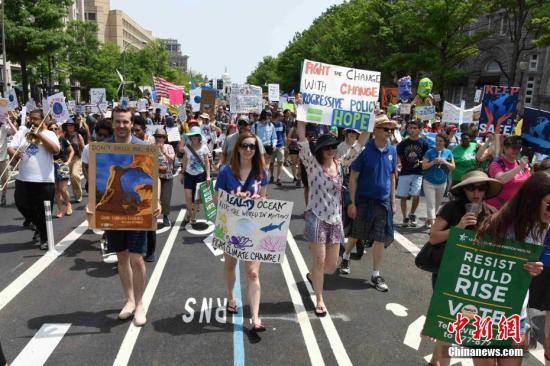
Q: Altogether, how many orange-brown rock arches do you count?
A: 1